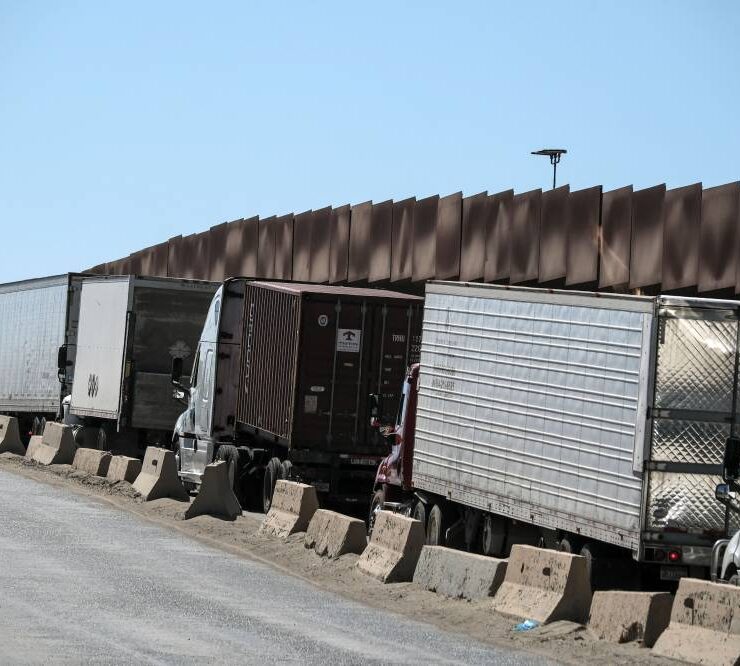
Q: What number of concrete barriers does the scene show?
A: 14